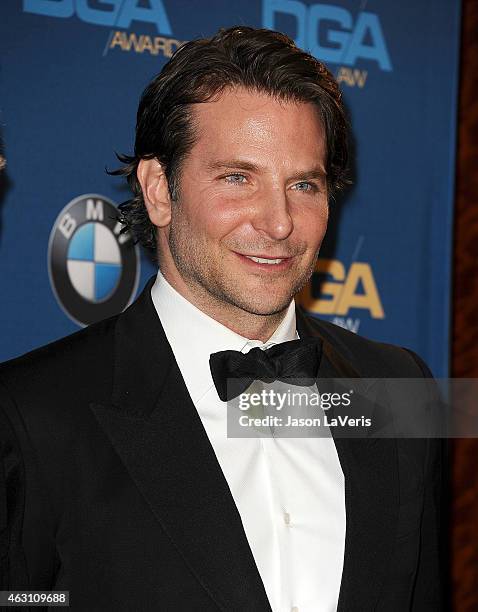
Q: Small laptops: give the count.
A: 0